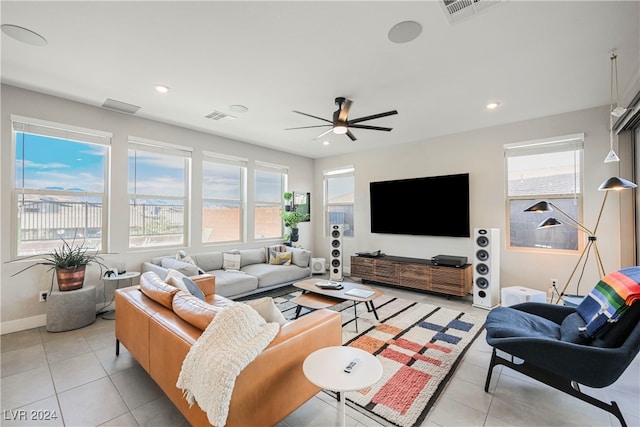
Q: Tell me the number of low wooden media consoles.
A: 1